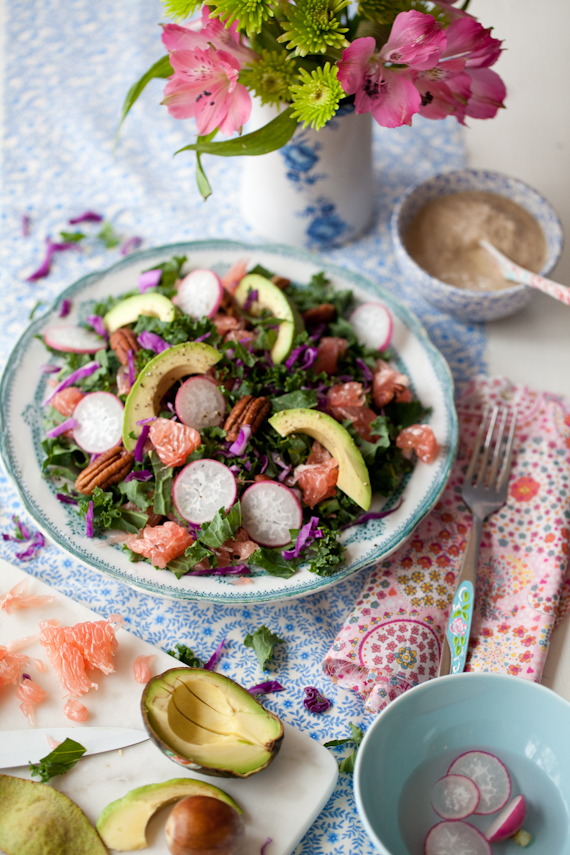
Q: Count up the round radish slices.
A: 10